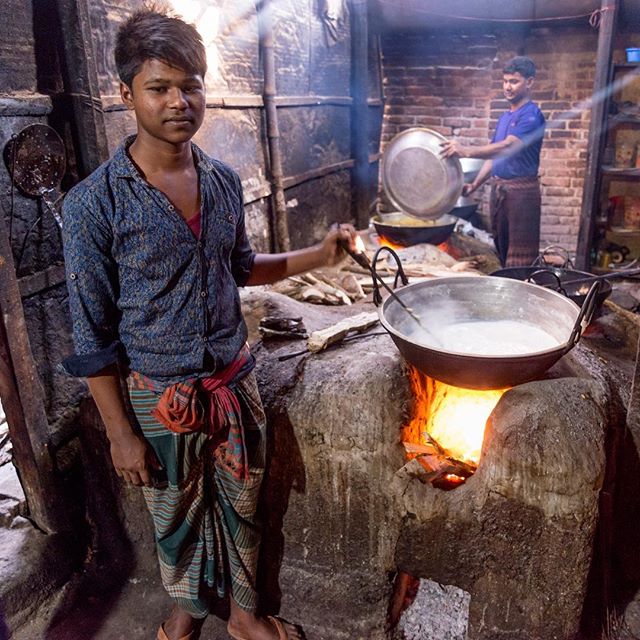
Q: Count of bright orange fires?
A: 2